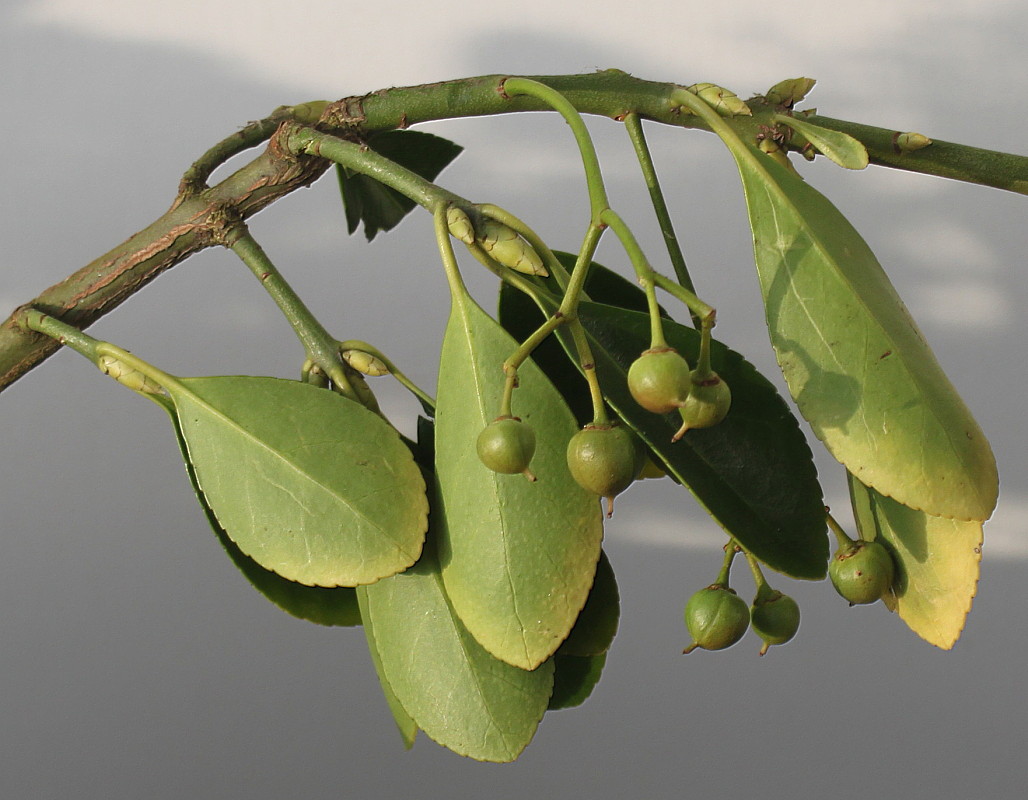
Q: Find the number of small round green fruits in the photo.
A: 7